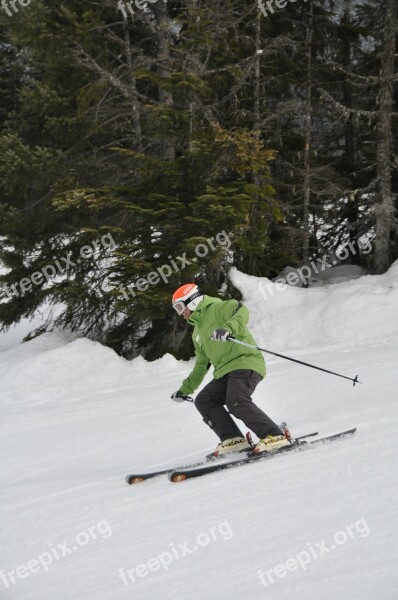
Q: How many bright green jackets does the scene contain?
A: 1